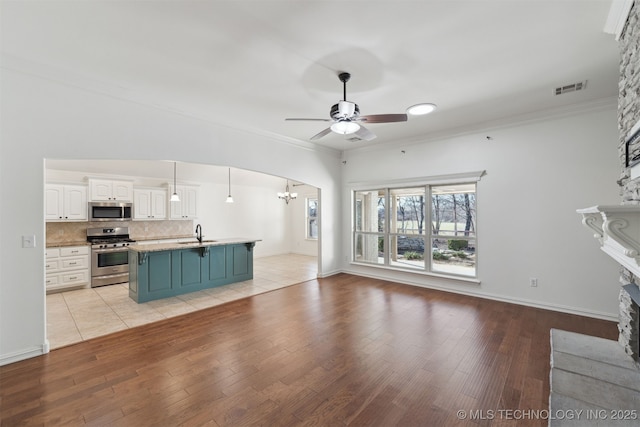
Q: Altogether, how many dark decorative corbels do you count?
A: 3